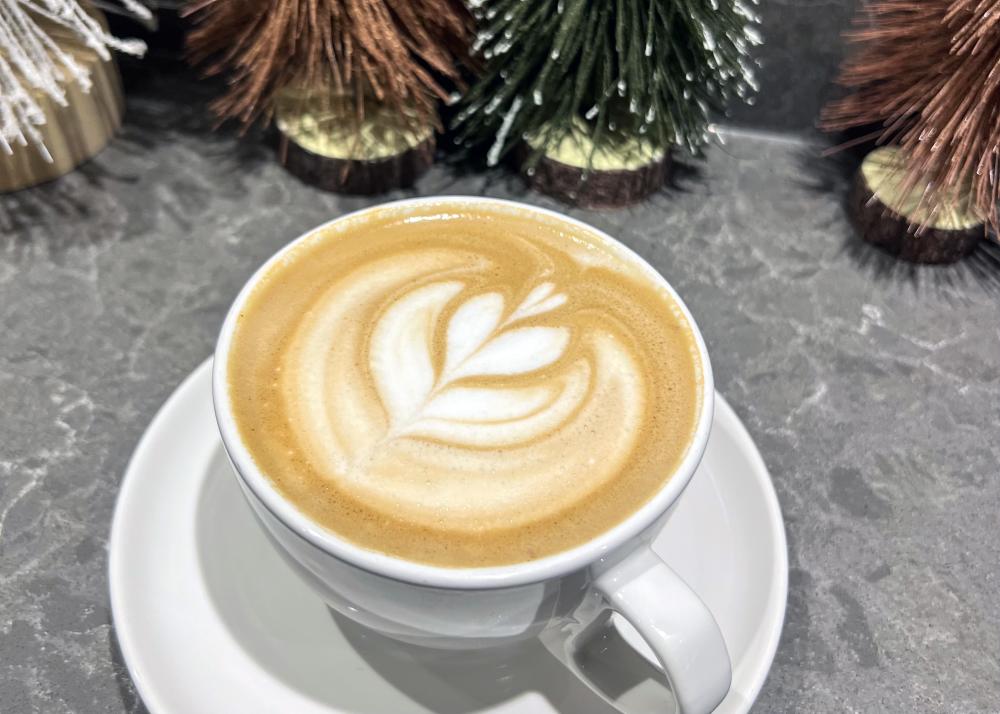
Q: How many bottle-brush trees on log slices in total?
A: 3